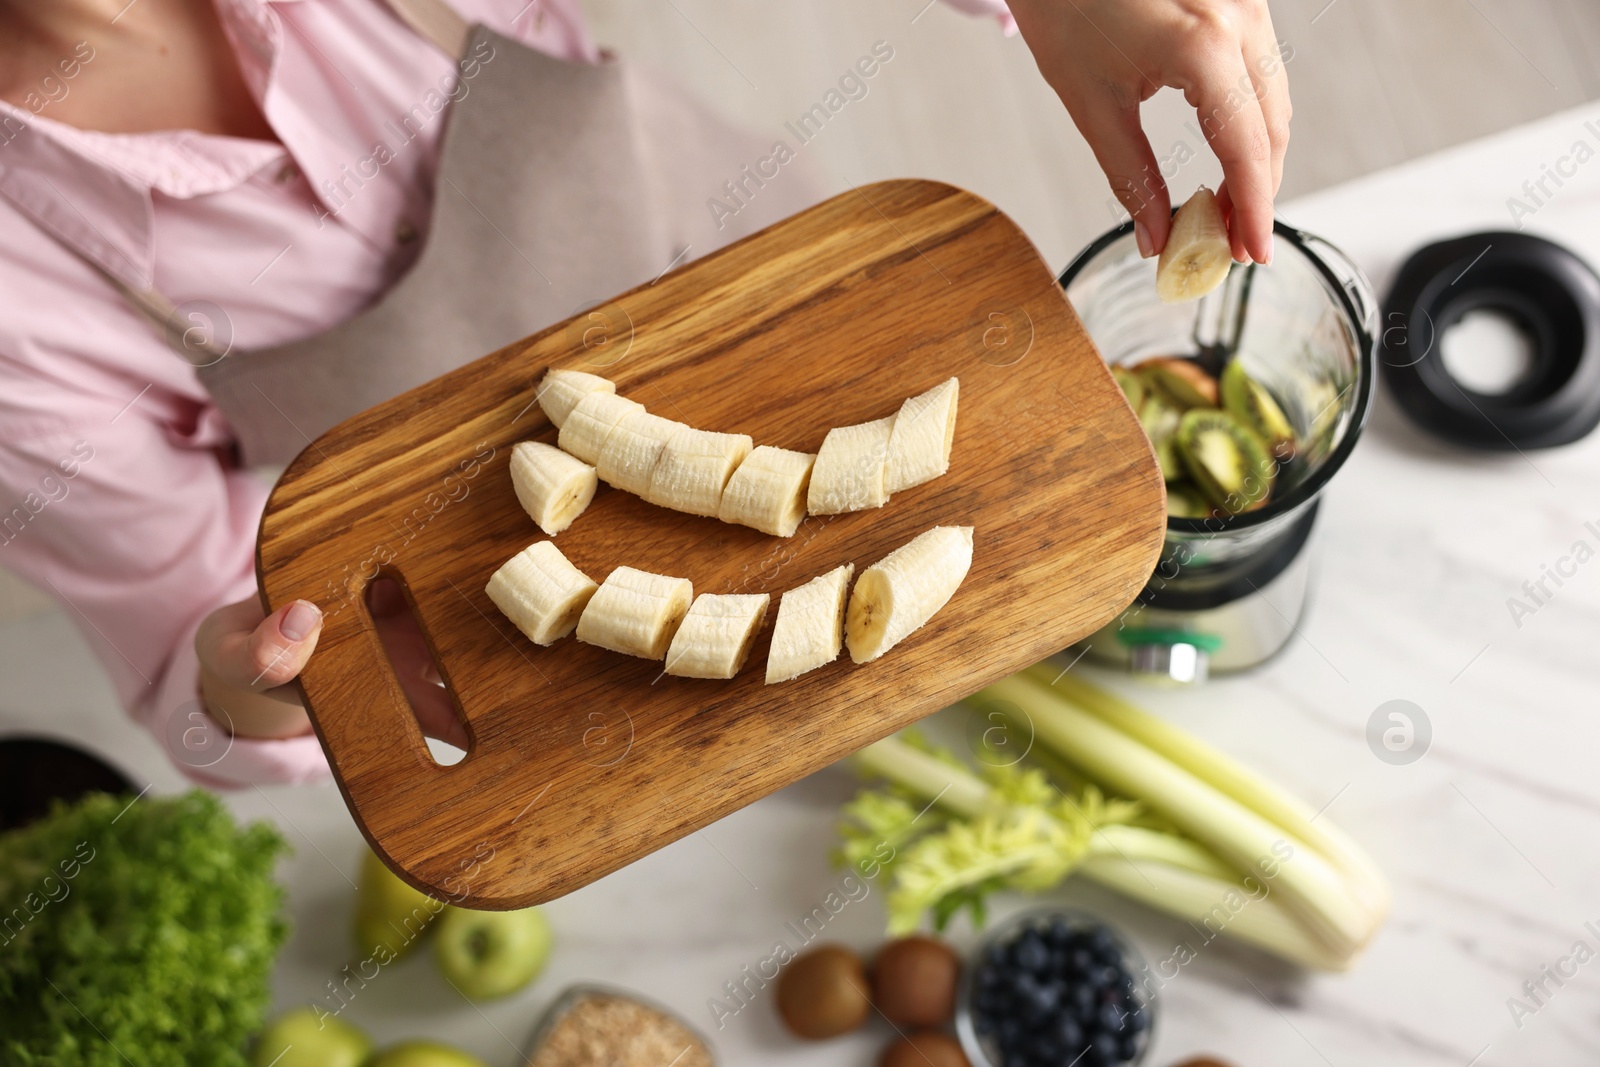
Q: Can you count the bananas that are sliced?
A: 2